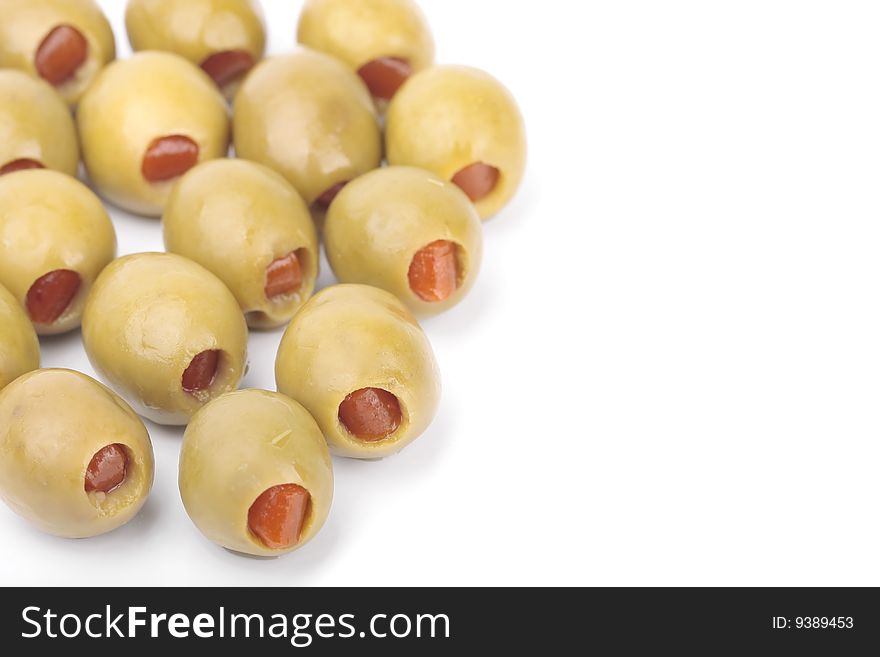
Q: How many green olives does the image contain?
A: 15